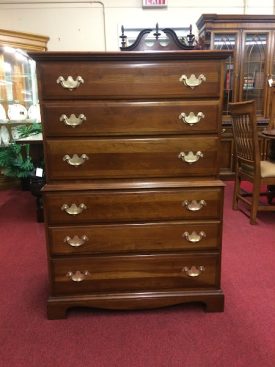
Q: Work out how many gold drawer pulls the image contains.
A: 12